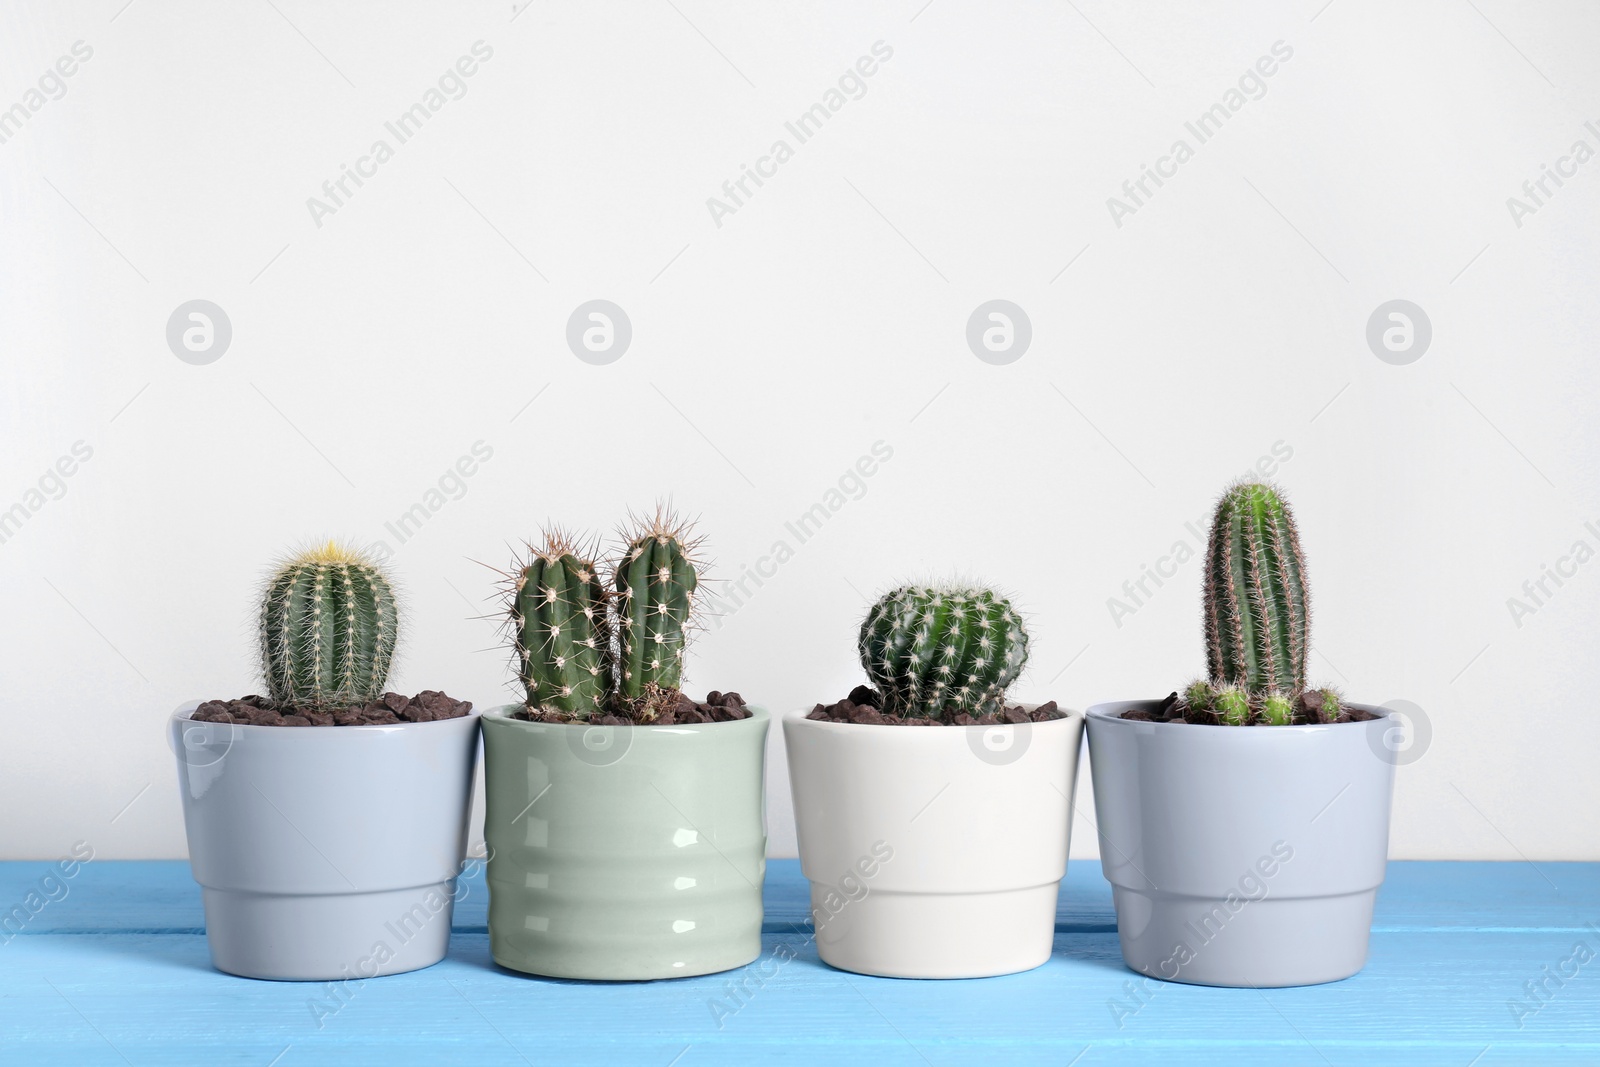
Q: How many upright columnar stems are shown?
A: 3